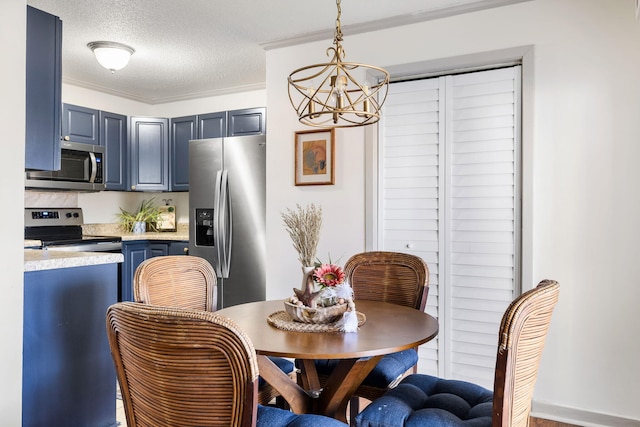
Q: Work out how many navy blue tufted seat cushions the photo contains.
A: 4